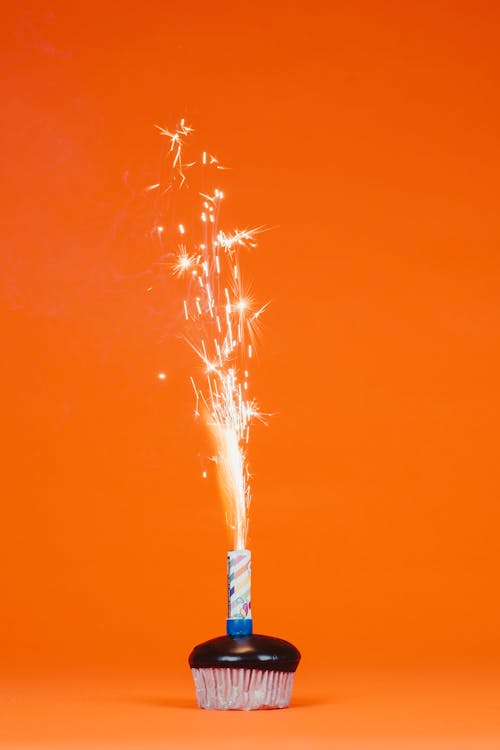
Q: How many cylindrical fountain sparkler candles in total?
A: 1